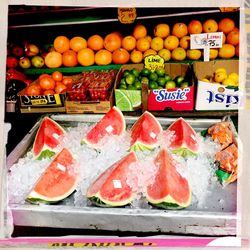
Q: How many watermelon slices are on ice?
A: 7